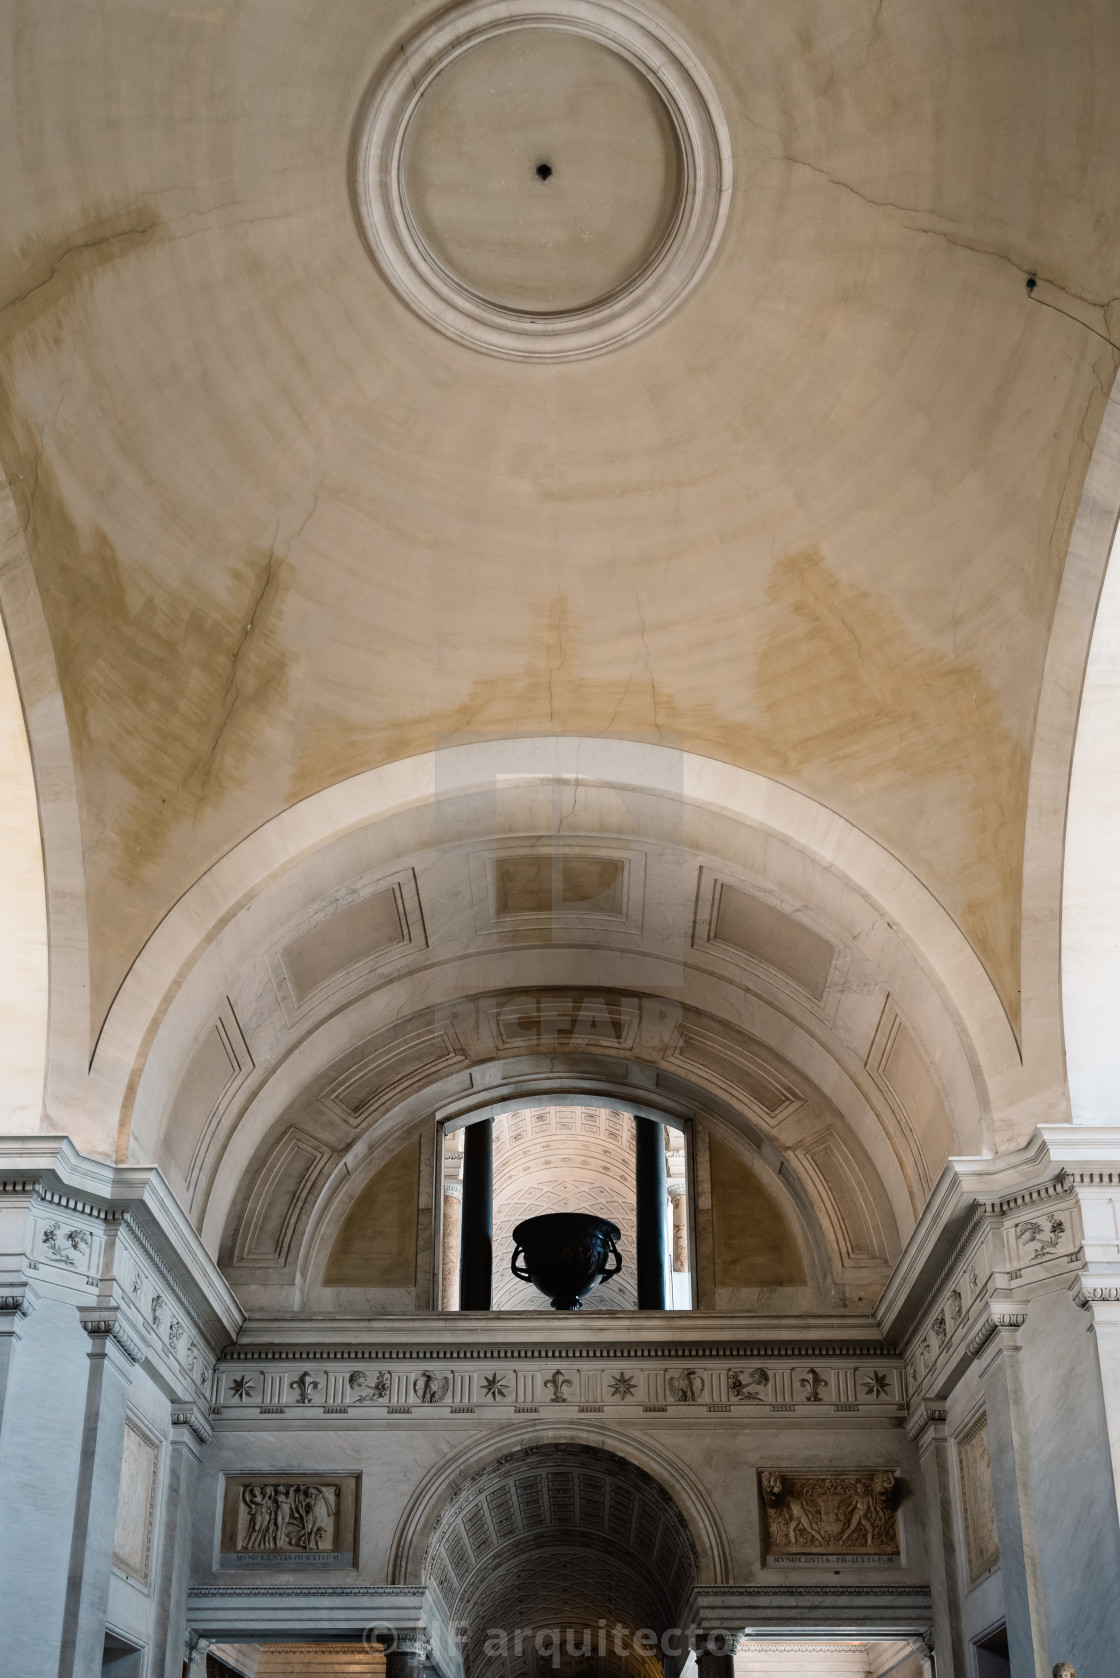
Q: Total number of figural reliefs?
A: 2